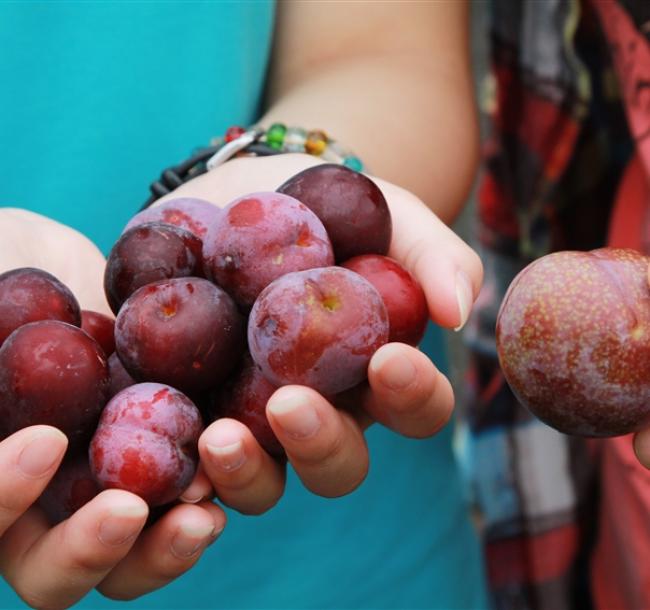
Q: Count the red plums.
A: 15